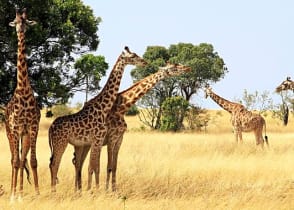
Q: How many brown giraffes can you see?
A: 5